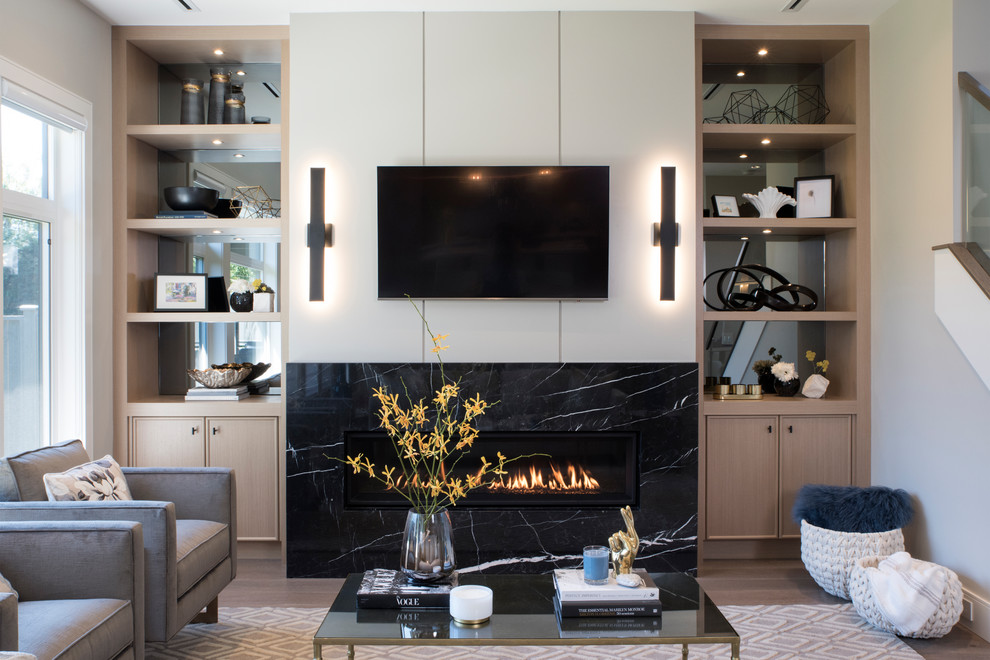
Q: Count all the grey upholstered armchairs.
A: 2